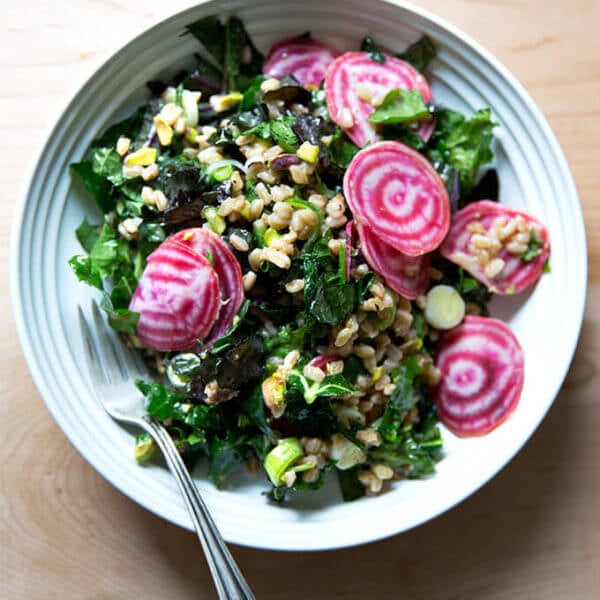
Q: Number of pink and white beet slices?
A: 8